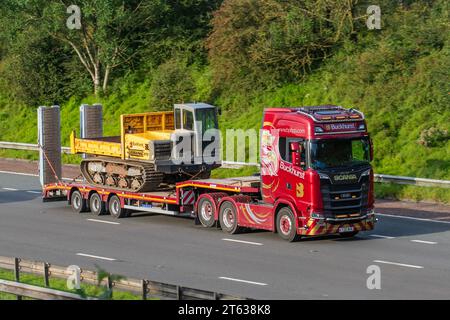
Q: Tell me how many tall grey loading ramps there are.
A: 2